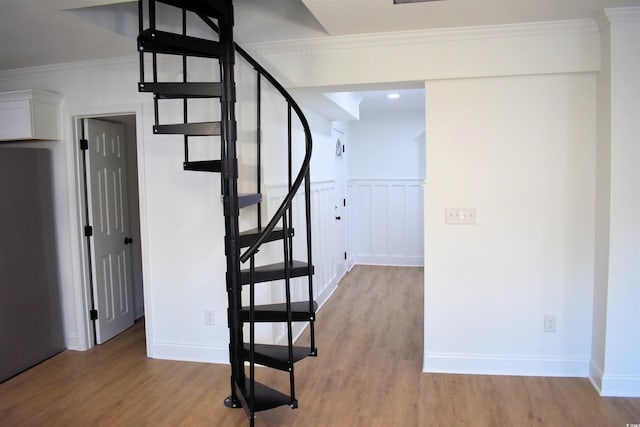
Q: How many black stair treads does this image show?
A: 11